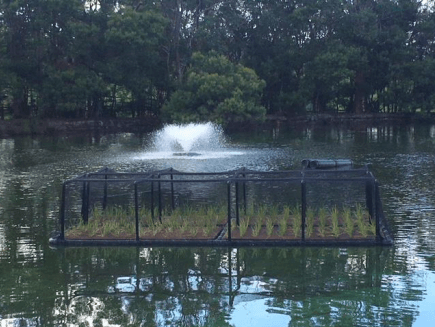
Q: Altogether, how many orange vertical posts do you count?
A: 0